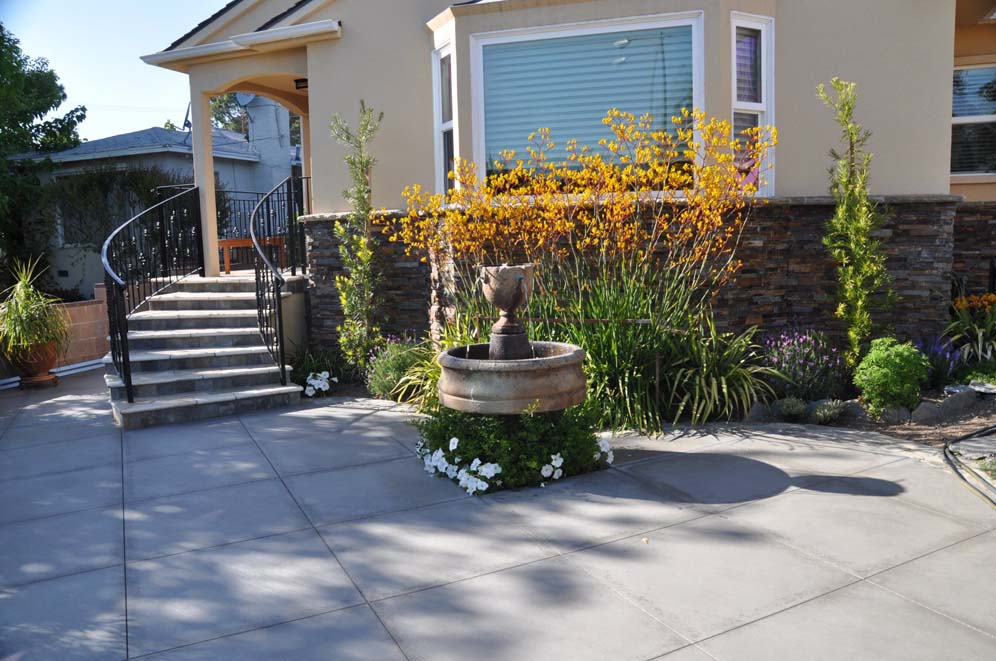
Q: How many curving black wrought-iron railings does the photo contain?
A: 2